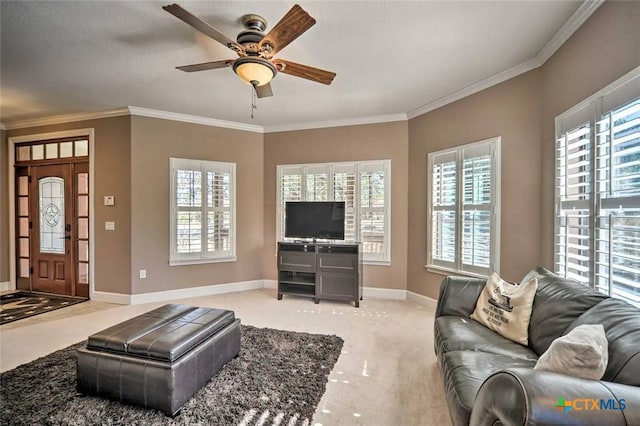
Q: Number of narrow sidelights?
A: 2